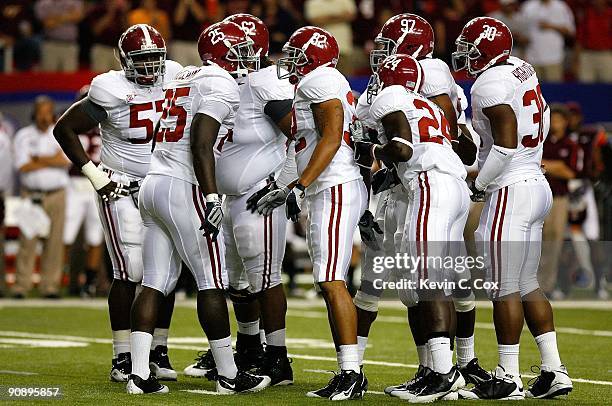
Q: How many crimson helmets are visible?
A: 7